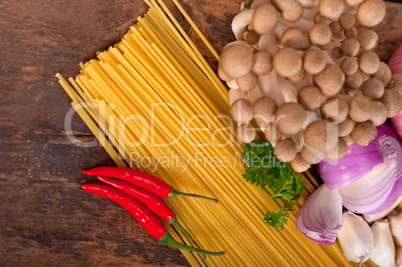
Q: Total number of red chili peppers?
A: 3